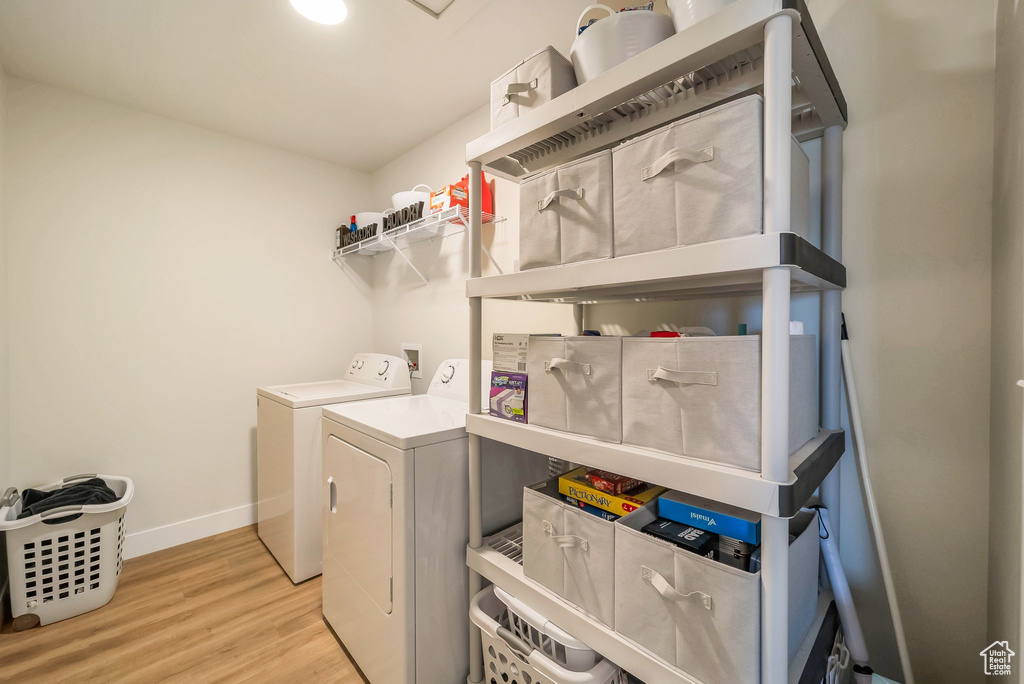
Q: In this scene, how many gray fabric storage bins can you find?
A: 7